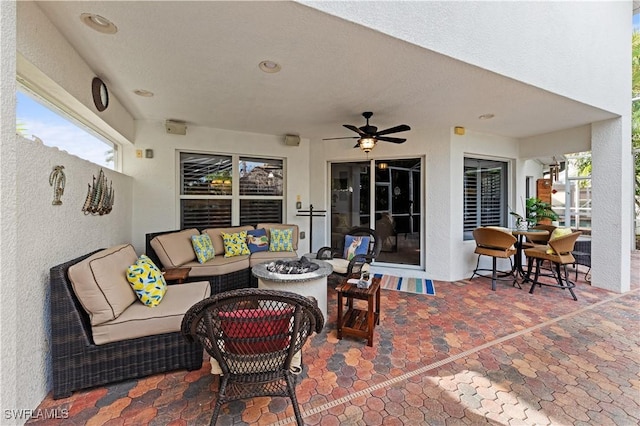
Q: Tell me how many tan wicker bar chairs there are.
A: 3